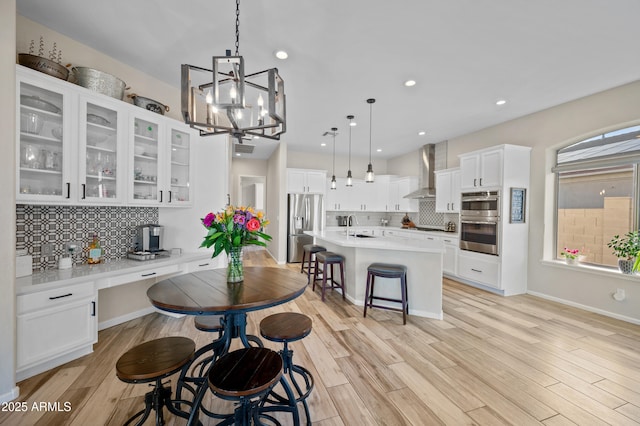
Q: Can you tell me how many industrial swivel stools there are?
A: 4